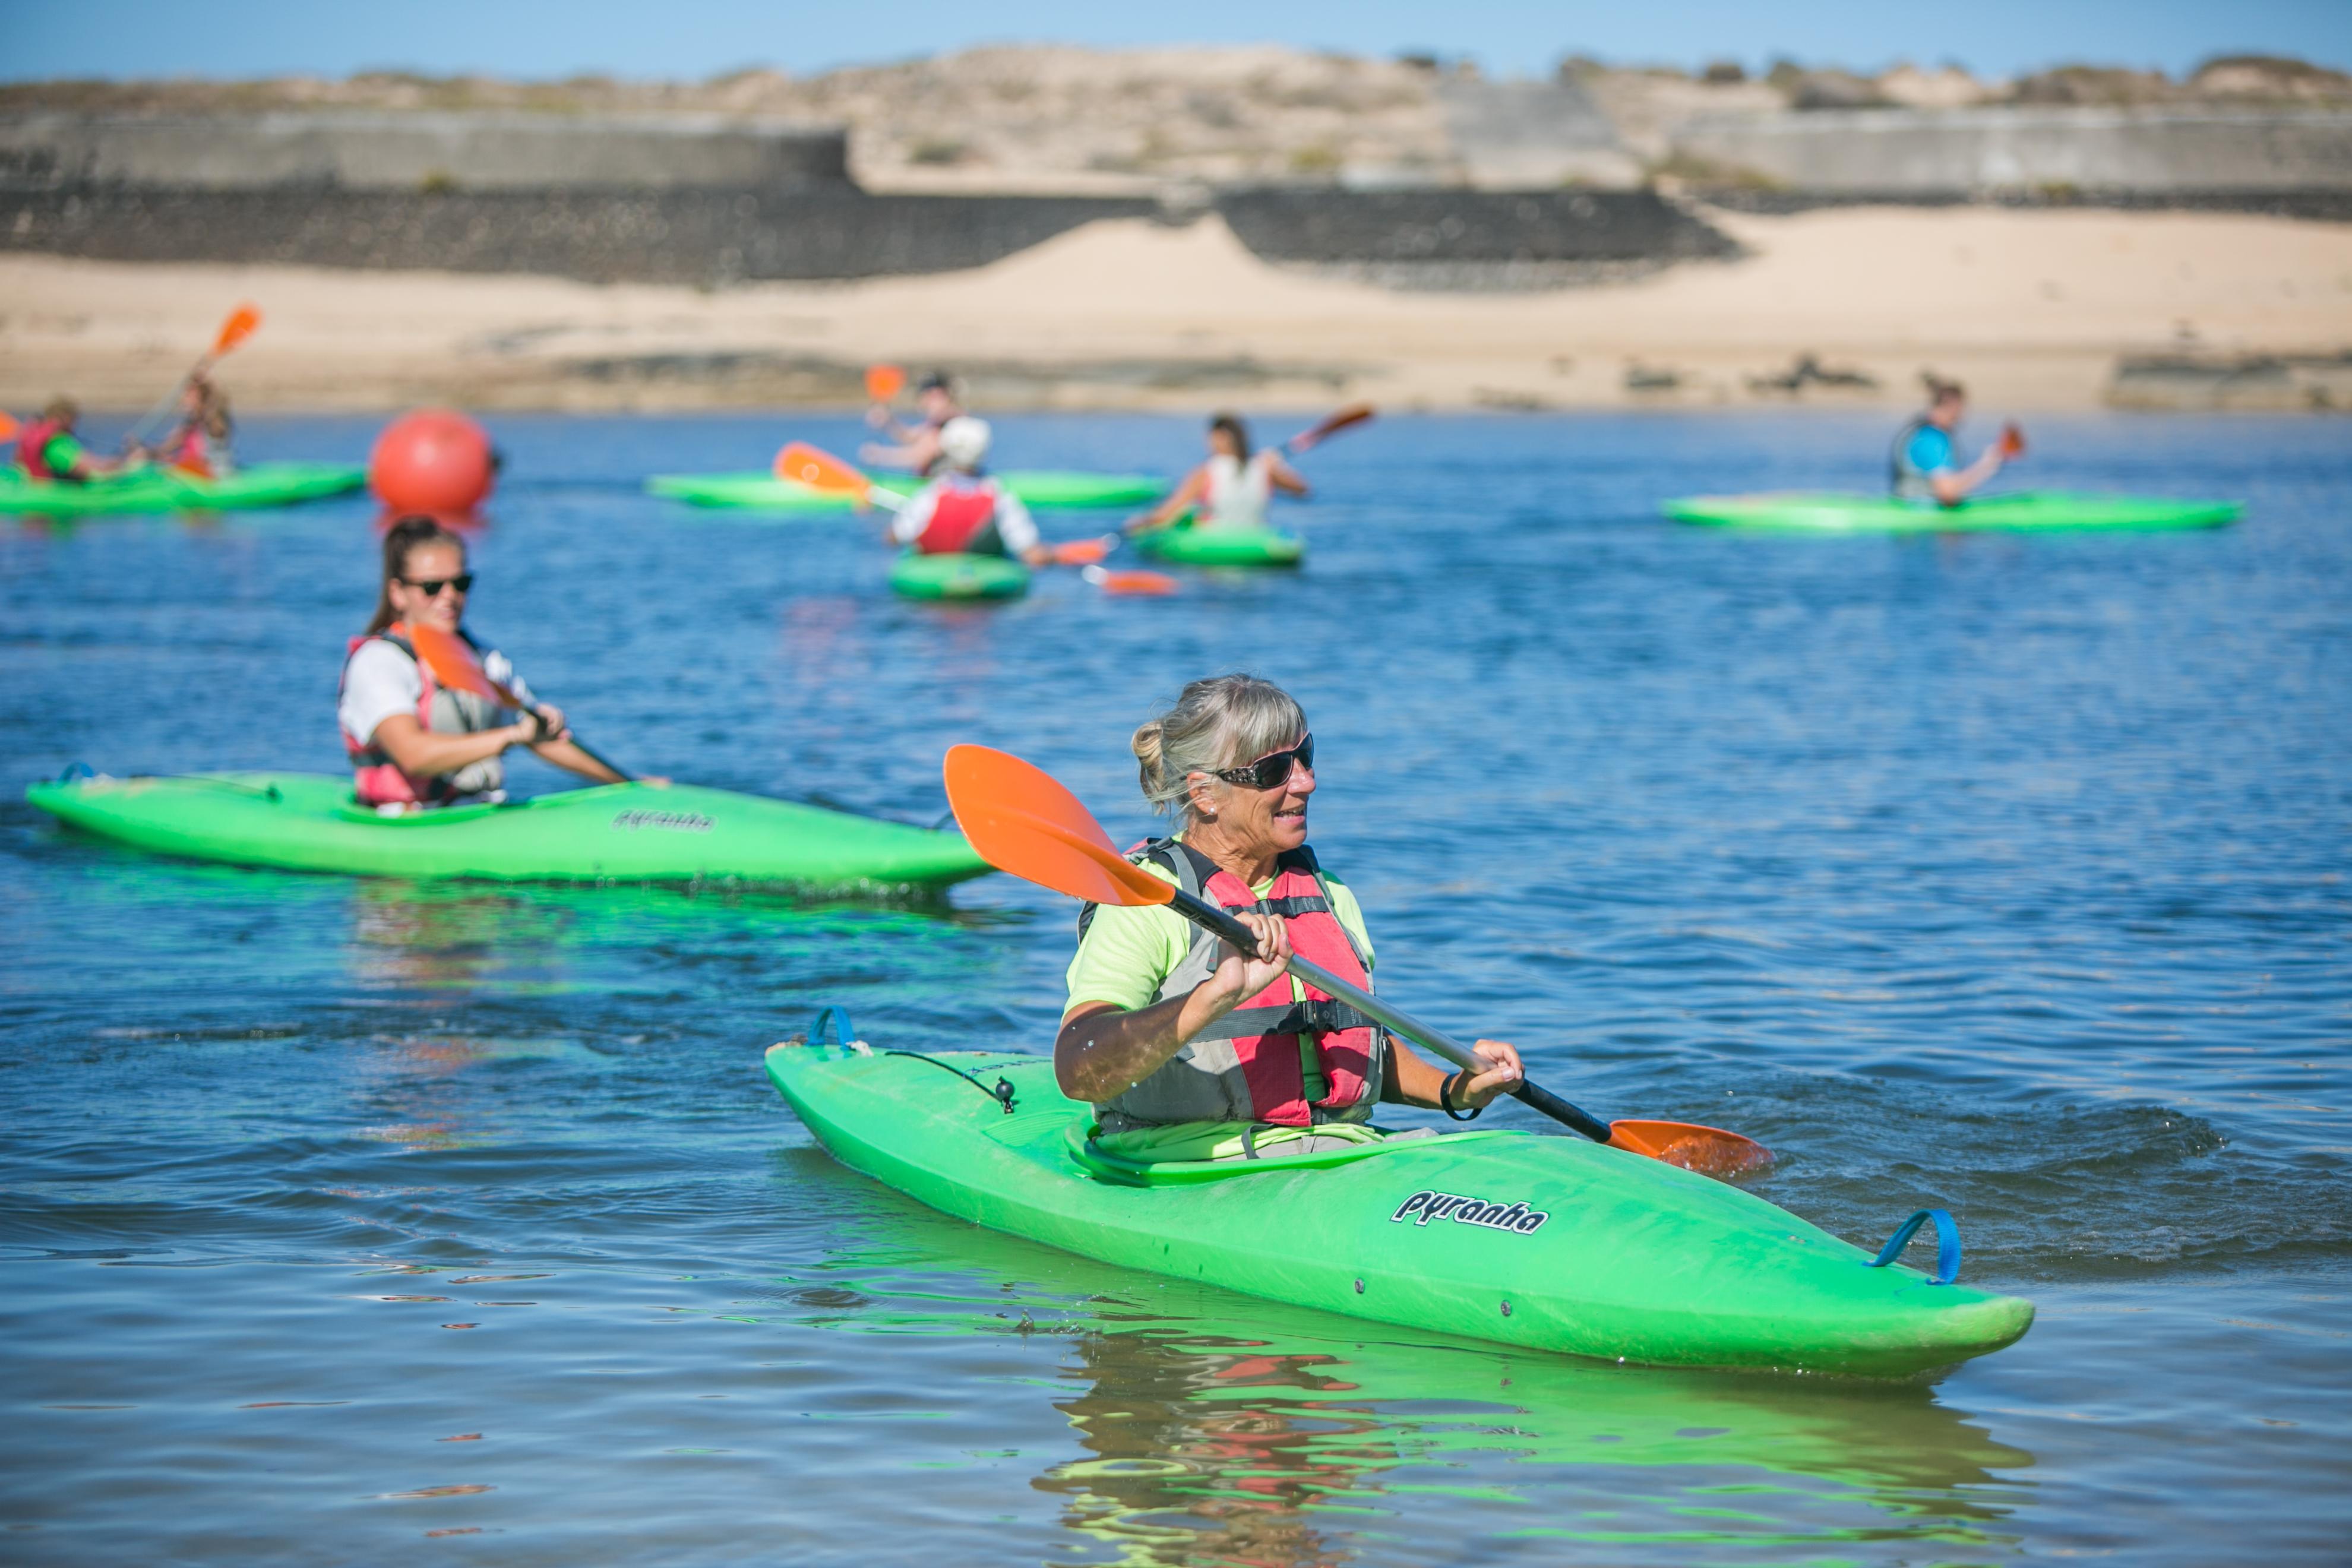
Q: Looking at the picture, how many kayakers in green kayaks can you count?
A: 8